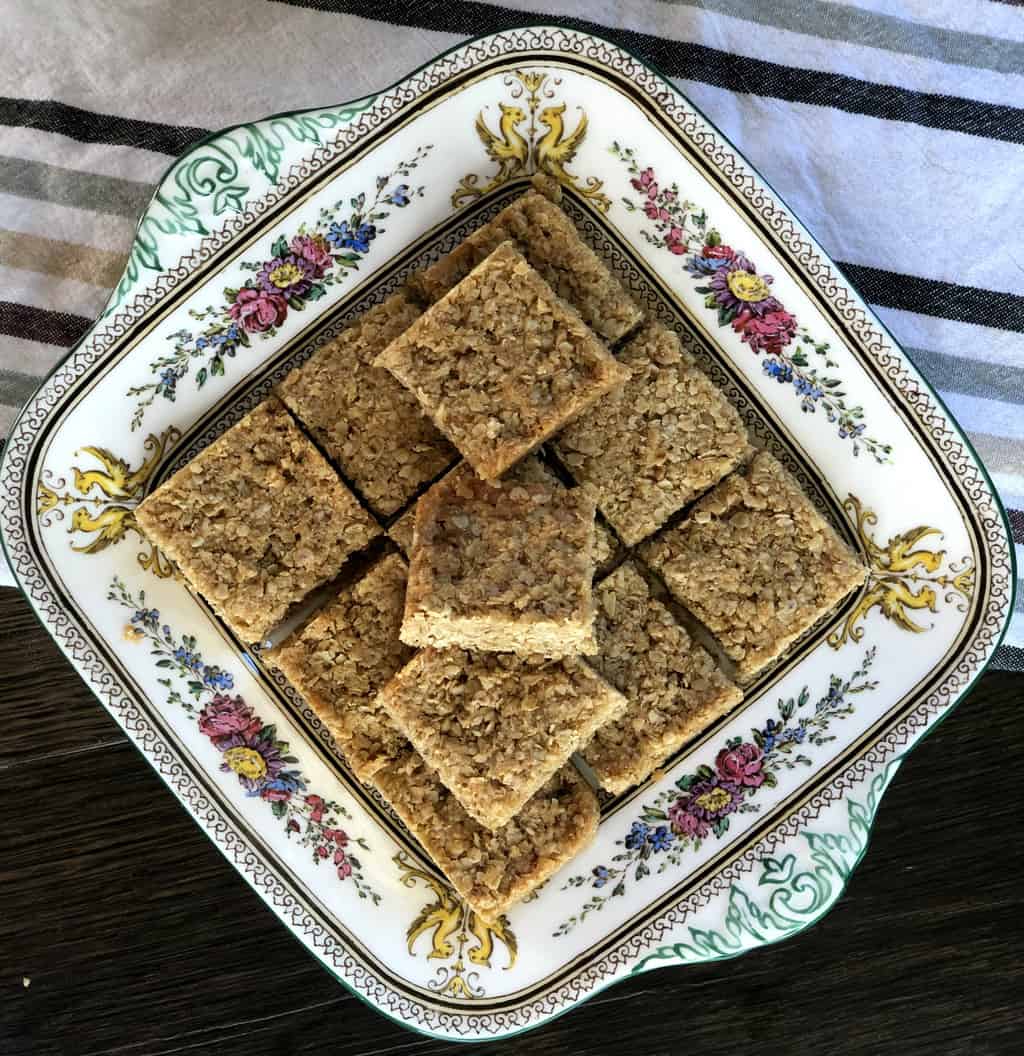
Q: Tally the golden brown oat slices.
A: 12